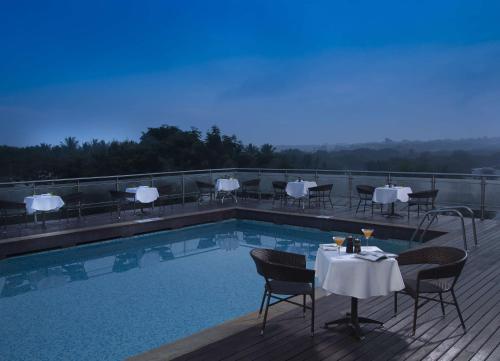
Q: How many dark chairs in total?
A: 12